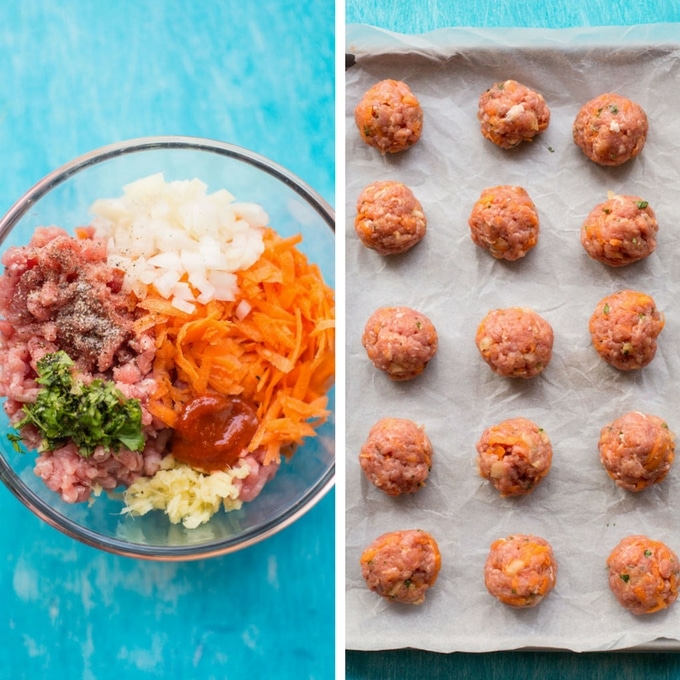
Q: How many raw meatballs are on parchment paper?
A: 15